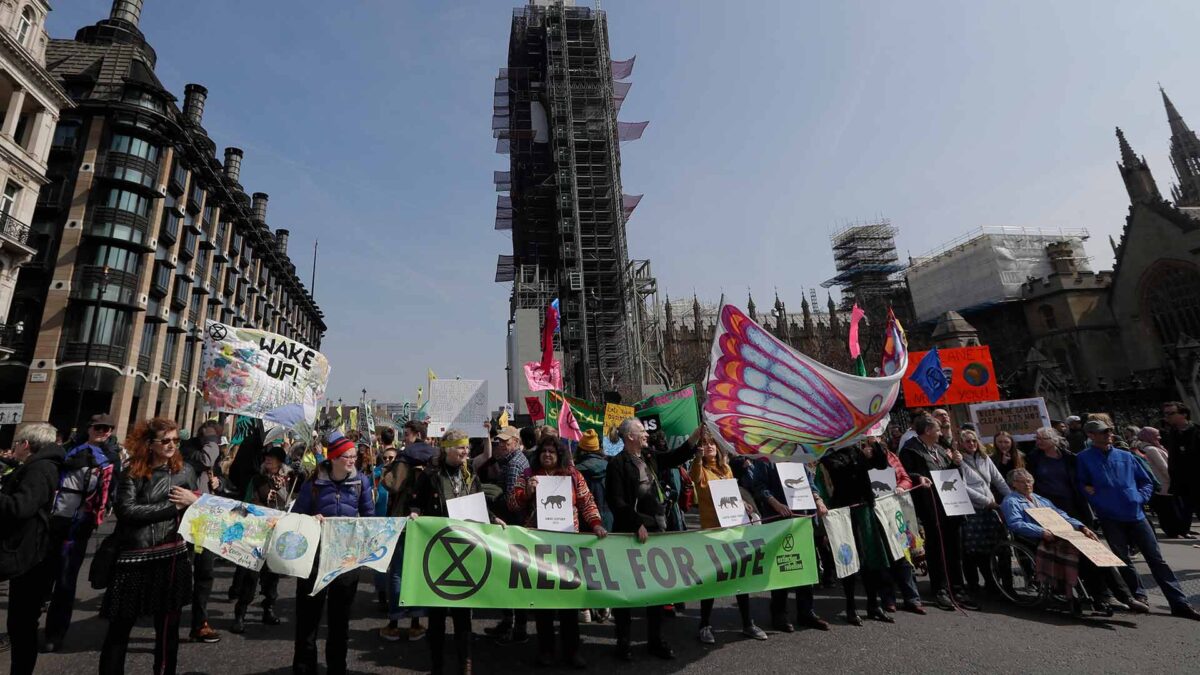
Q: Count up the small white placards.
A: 6